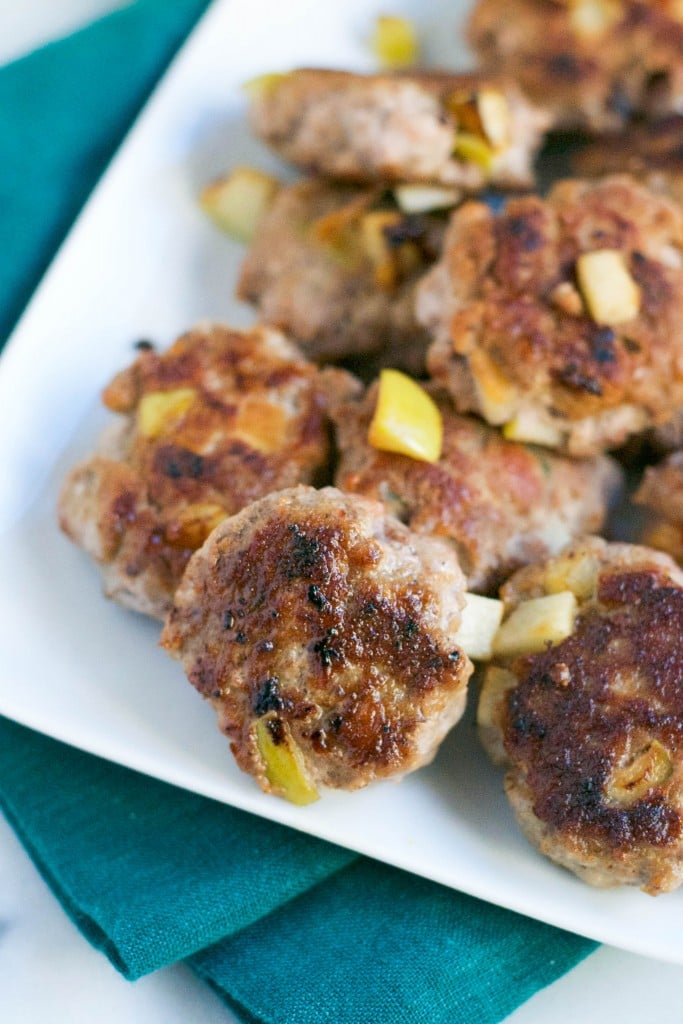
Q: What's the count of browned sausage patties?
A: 10